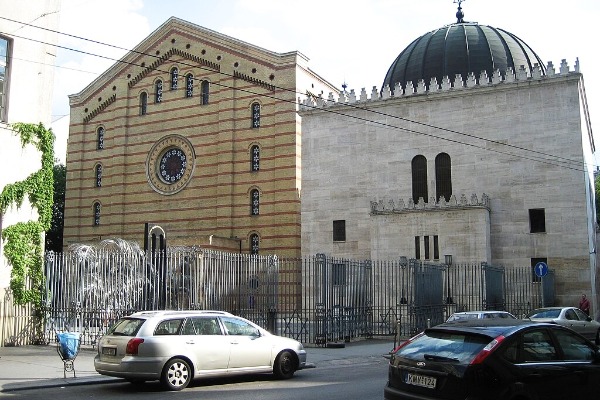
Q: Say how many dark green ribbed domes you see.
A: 1